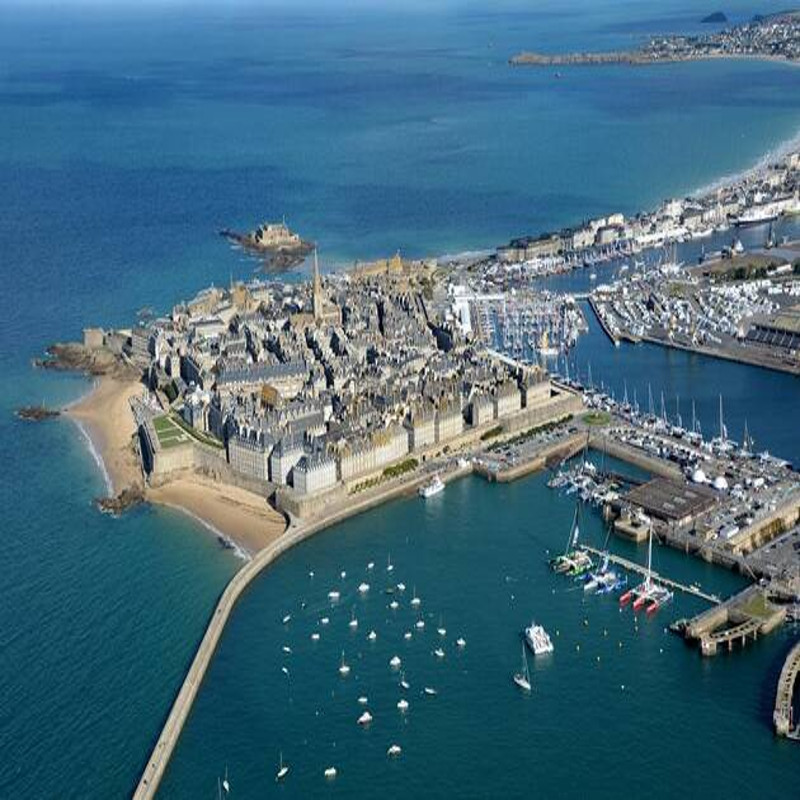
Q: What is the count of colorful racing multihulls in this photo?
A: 3